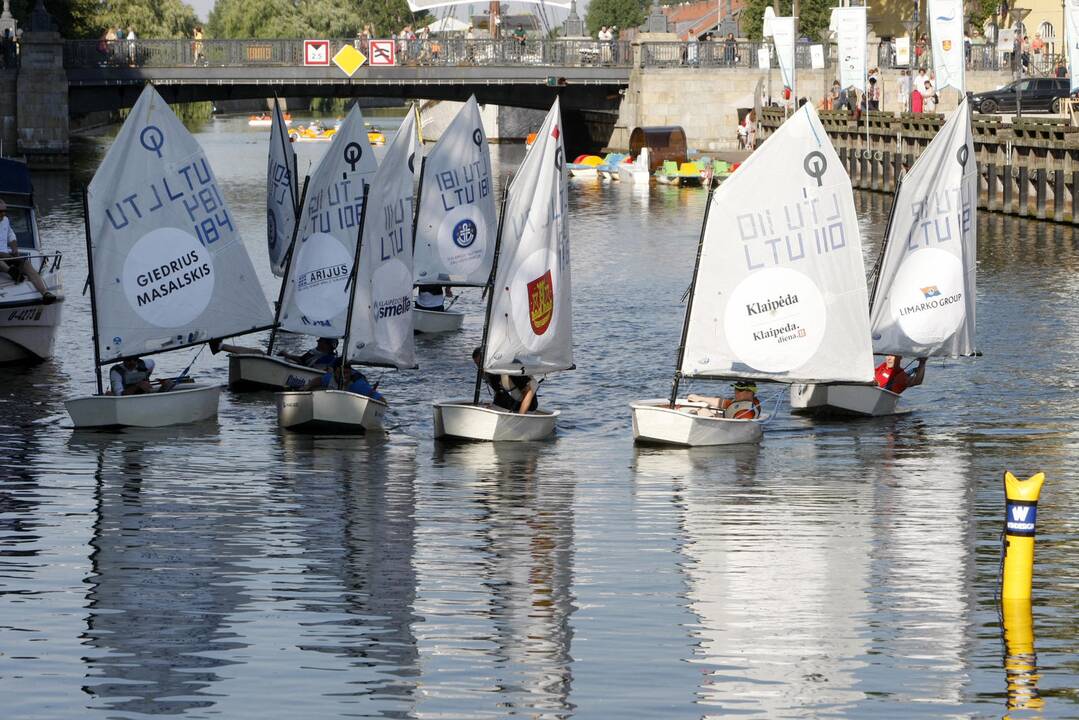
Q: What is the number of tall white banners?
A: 4